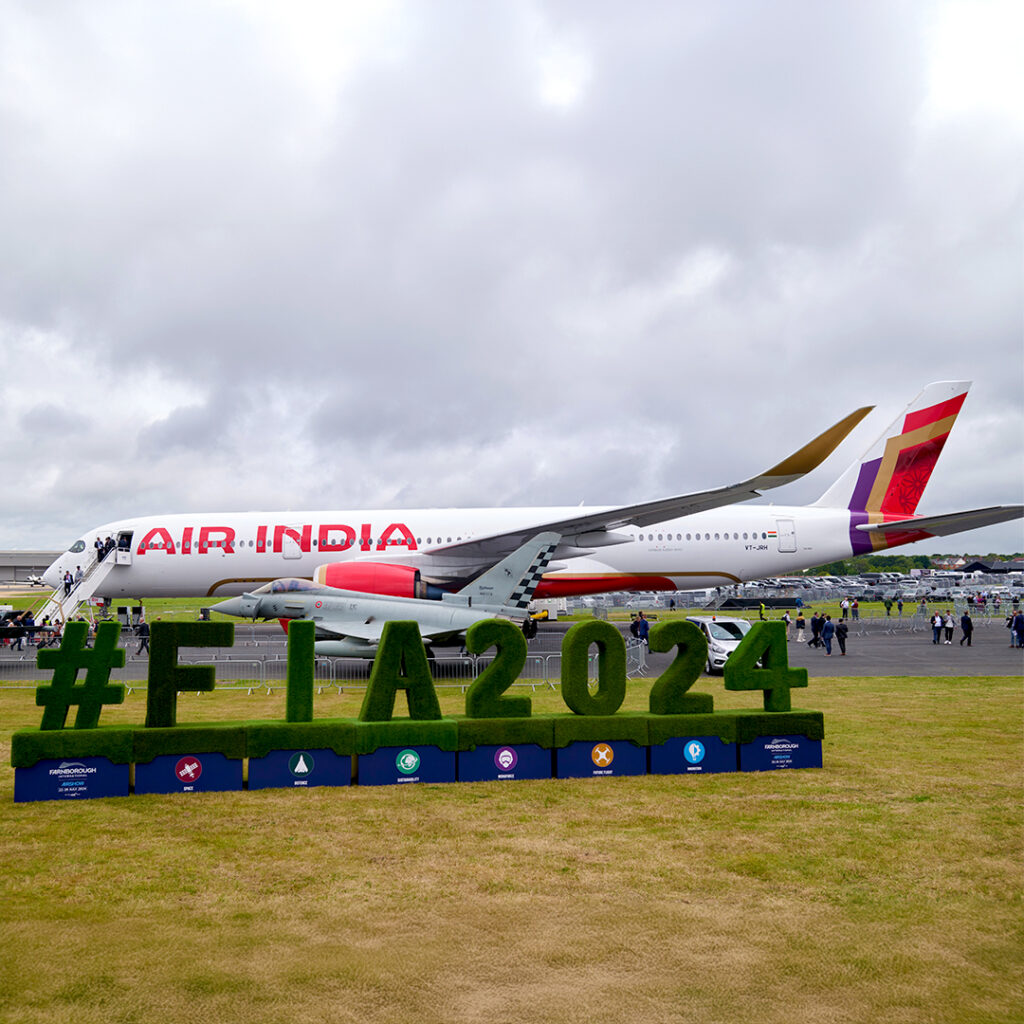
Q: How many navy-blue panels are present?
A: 8